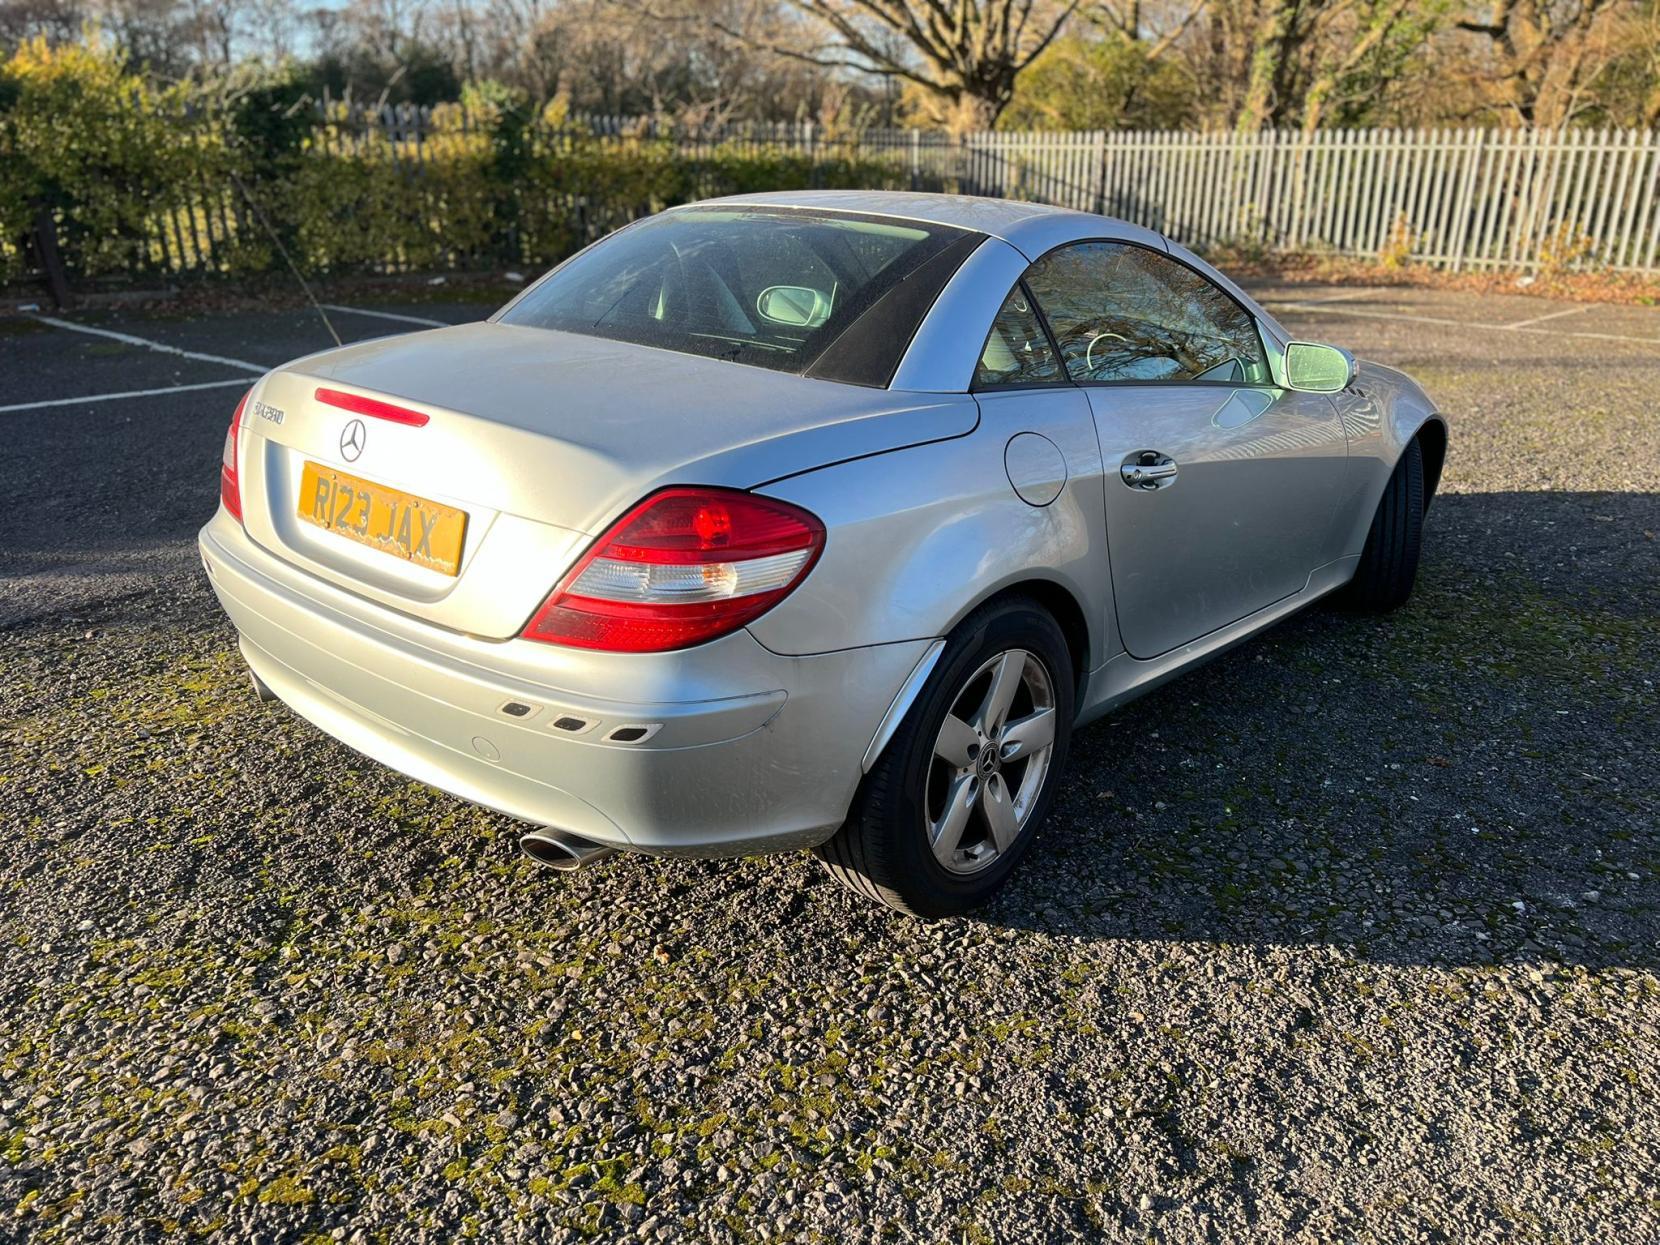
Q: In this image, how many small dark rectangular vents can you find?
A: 3